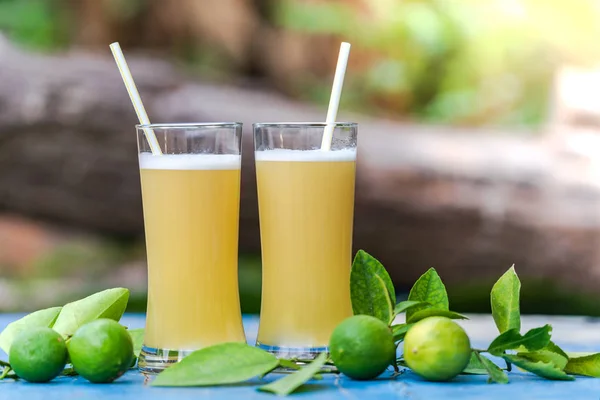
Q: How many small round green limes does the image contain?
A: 4